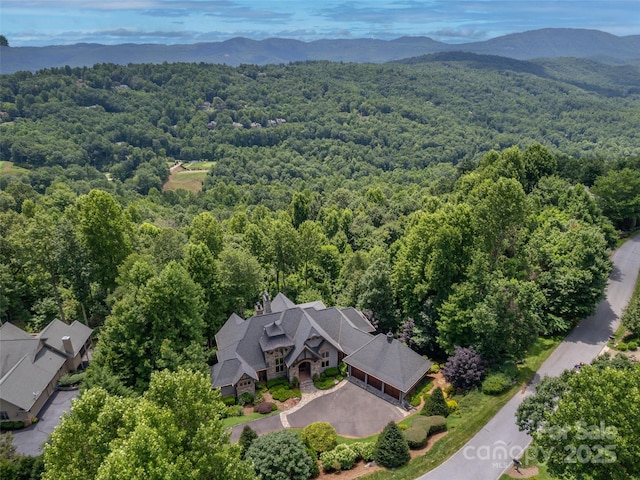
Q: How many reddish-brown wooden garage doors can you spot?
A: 3